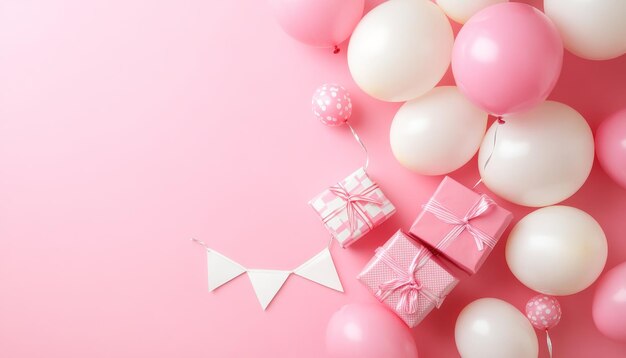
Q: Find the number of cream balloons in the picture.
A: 7